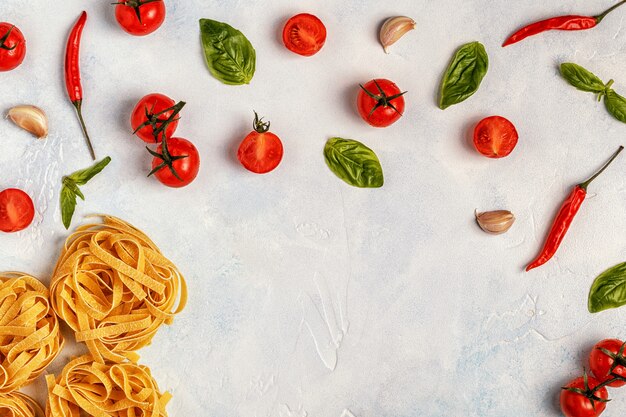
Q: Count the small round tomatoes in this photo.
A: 11